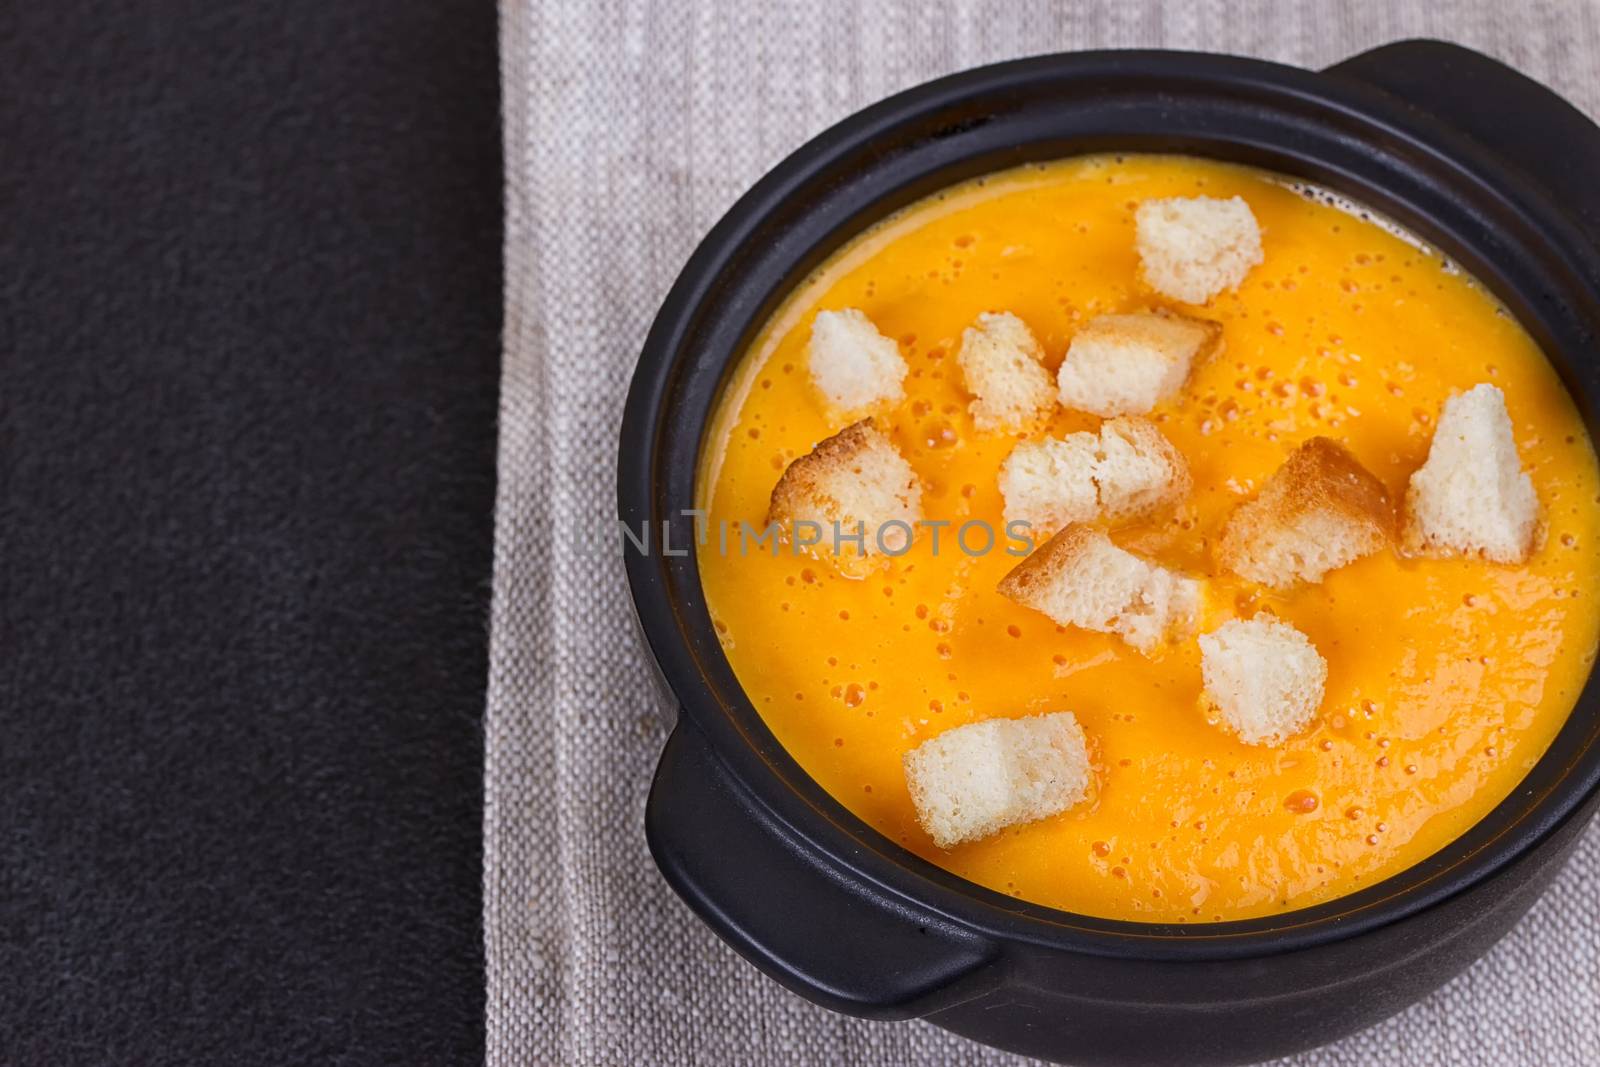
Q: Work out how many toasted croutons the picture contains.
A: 11